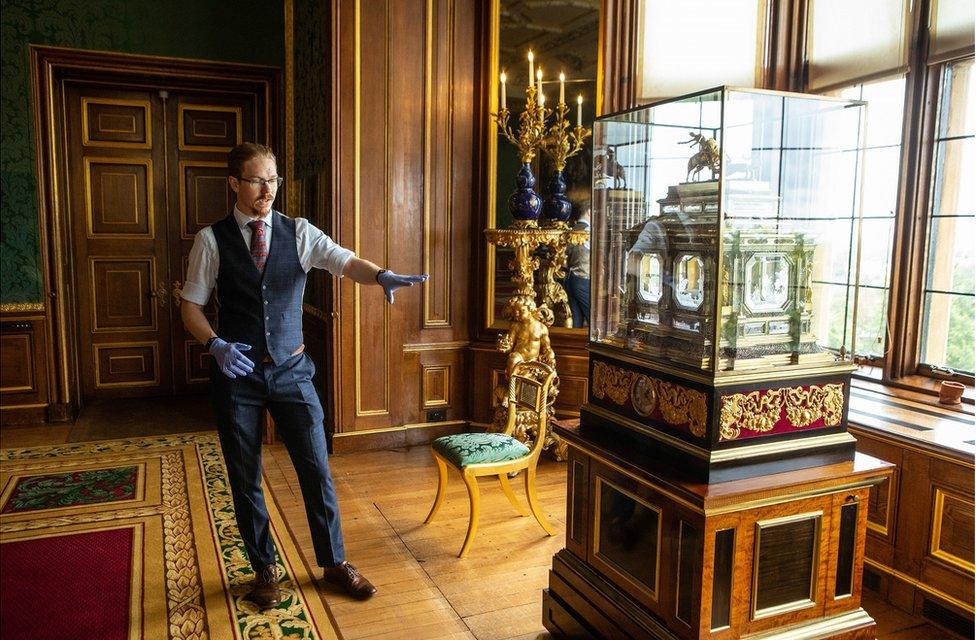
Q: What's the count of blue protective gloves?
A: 2